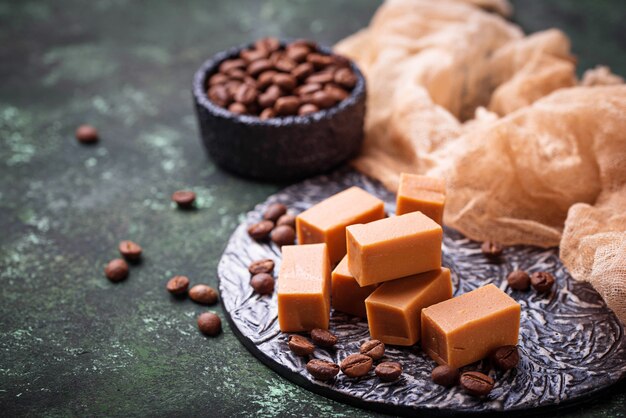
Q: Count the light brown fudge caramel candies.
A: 7